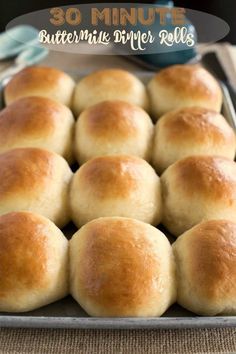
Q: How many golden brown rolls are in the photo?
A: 12